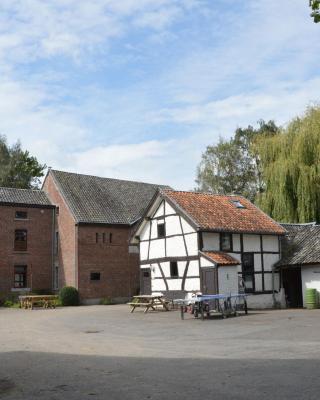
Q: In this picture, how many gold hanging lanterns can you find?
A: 0